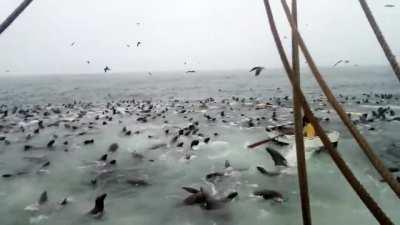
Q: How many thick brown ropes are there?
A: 5